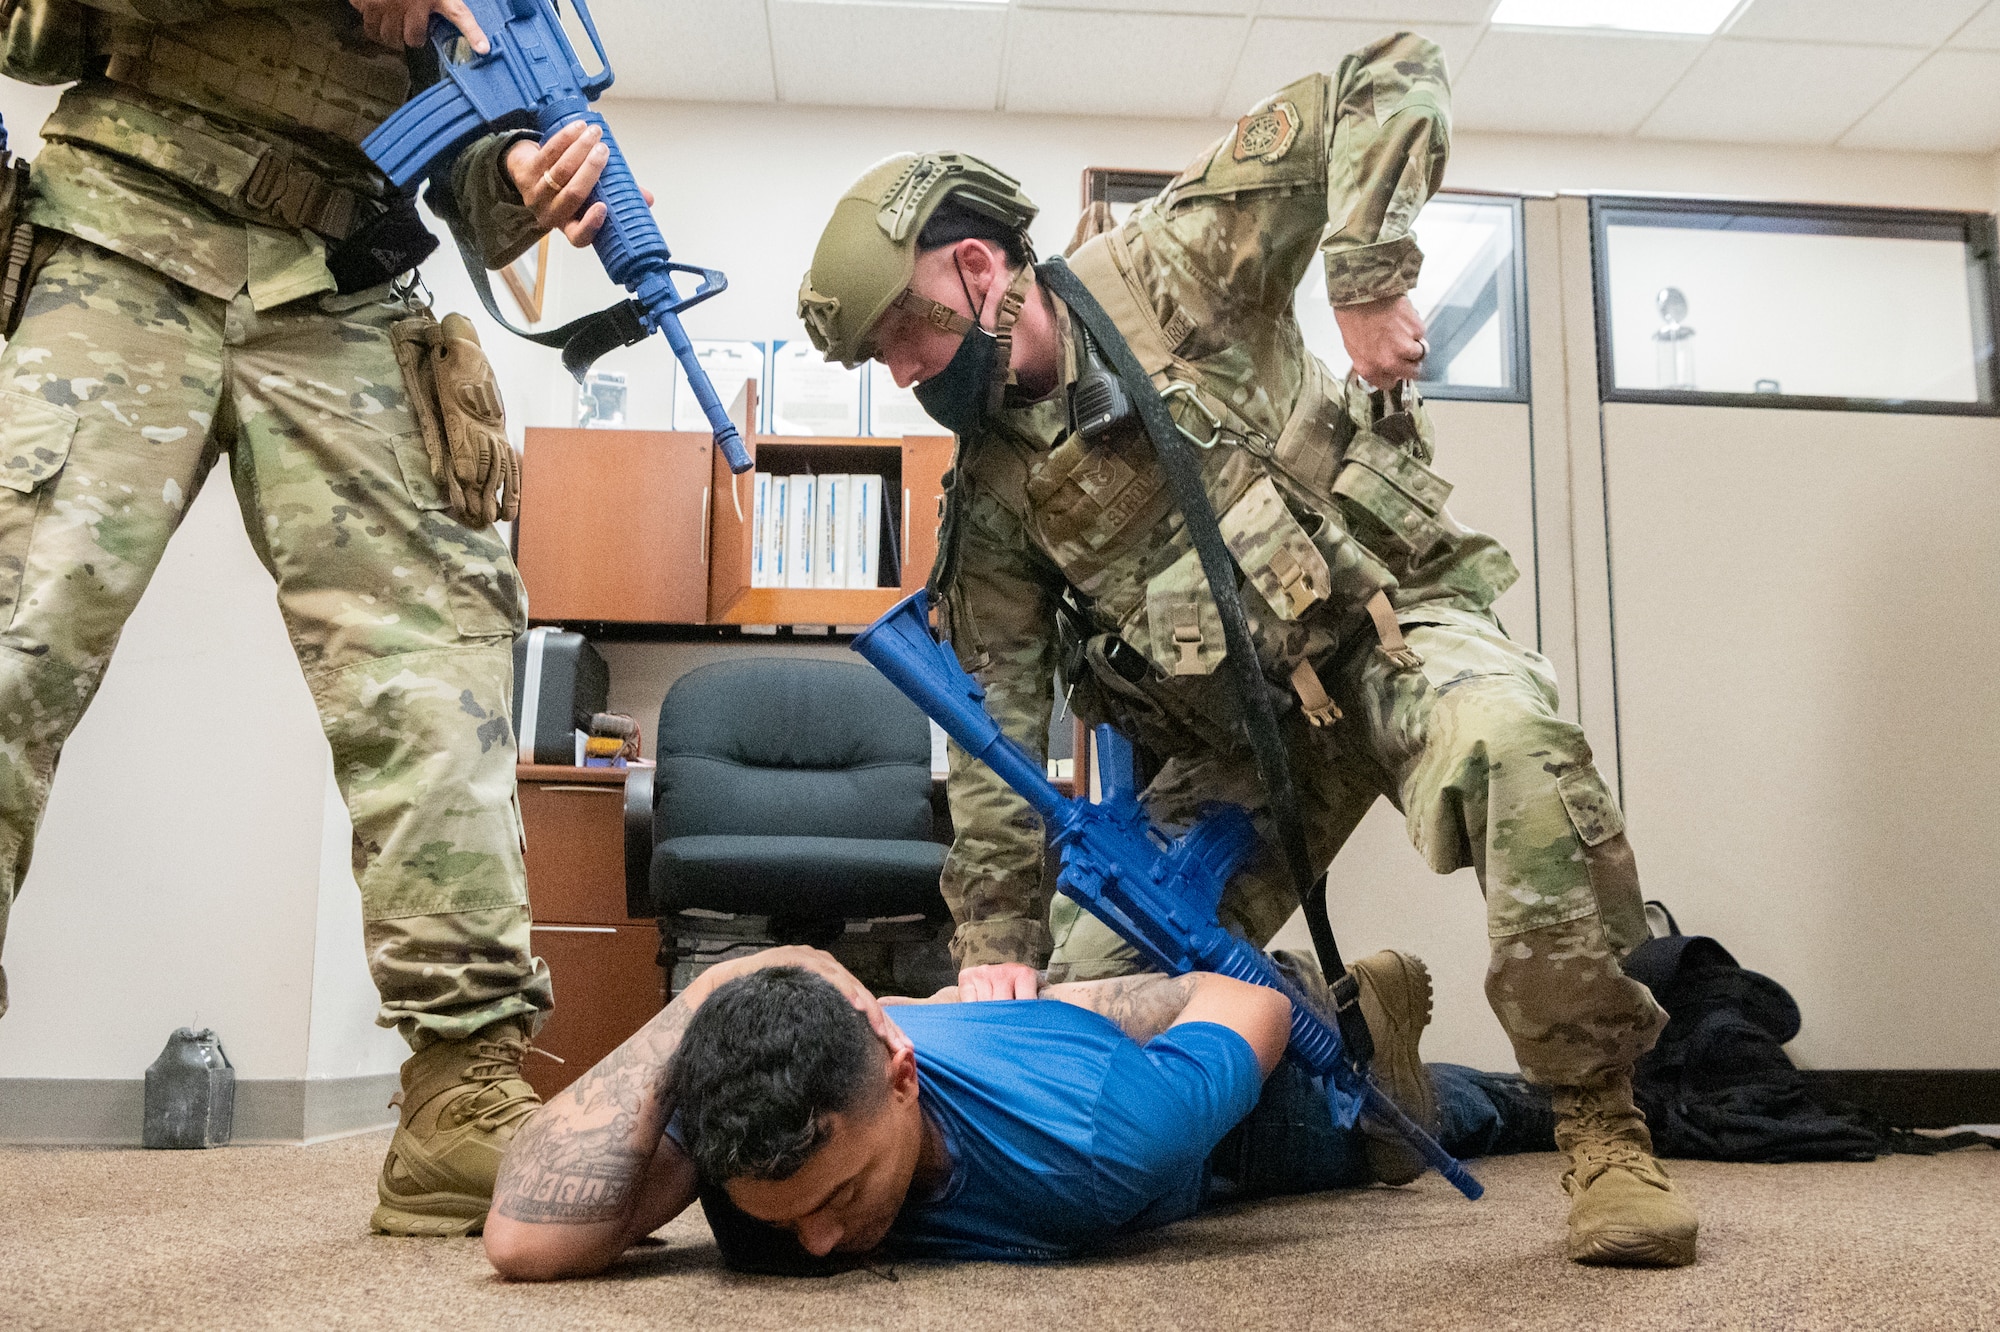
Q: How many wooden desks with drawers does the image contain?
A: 1